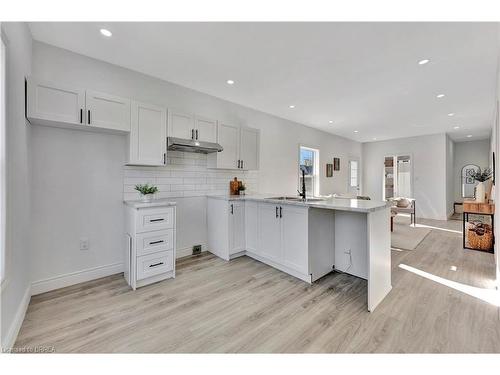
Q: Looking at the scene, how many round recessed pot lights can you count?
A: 11